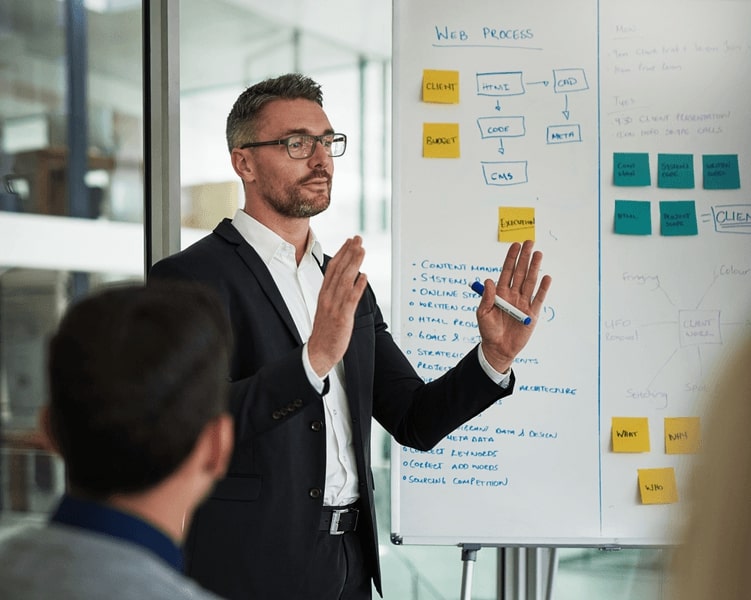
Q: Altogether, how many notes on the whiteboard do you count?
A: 11